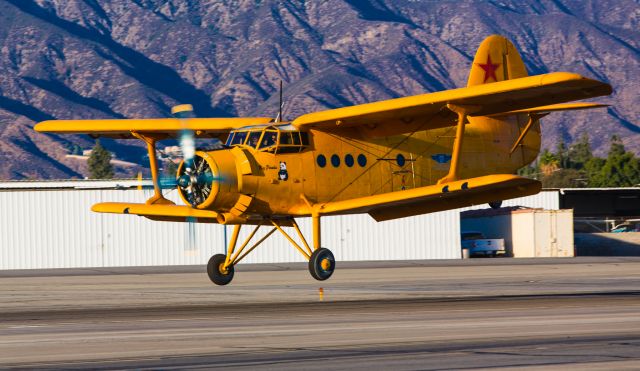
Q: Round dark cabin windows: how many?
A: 5